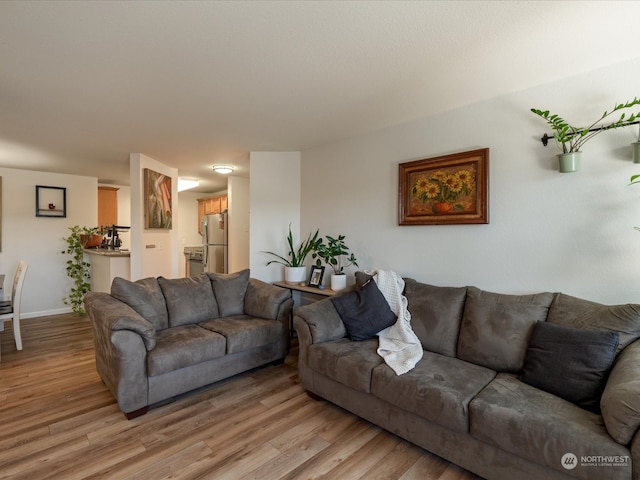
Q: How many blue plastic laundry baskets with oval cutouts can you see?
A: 0